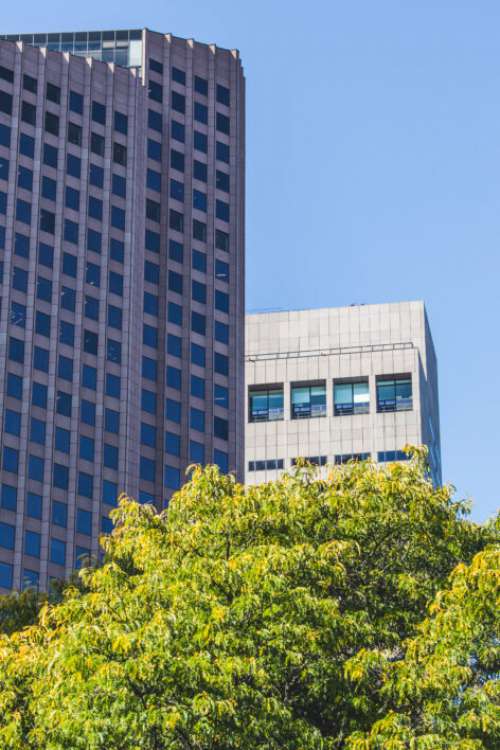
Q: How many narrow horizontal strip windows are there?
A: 4